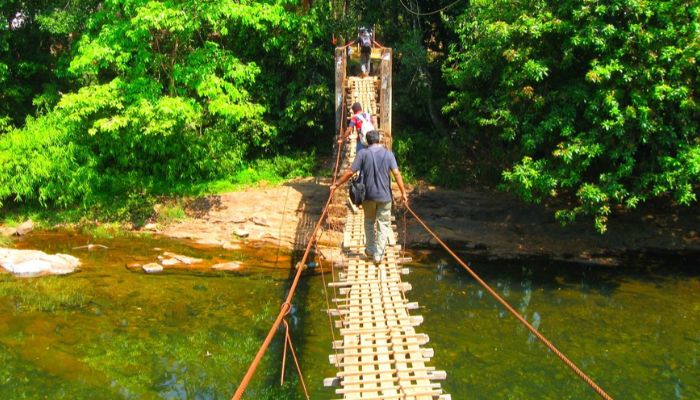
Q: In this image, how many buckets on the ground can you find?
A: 0